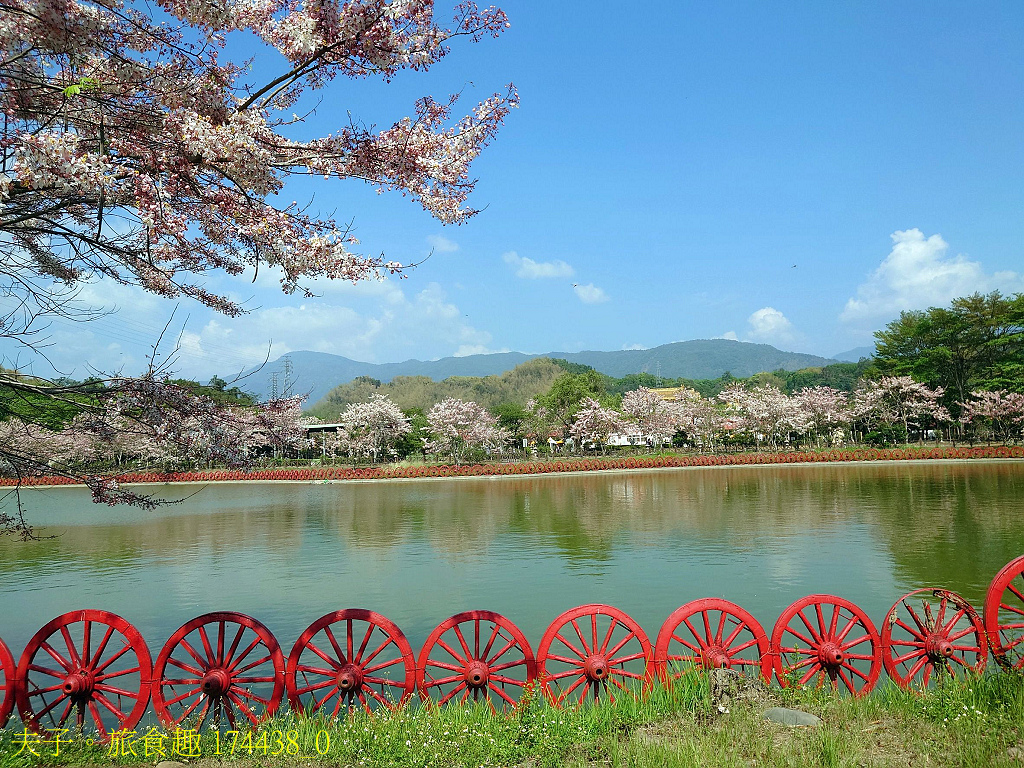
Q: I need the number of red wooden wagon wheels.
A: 10